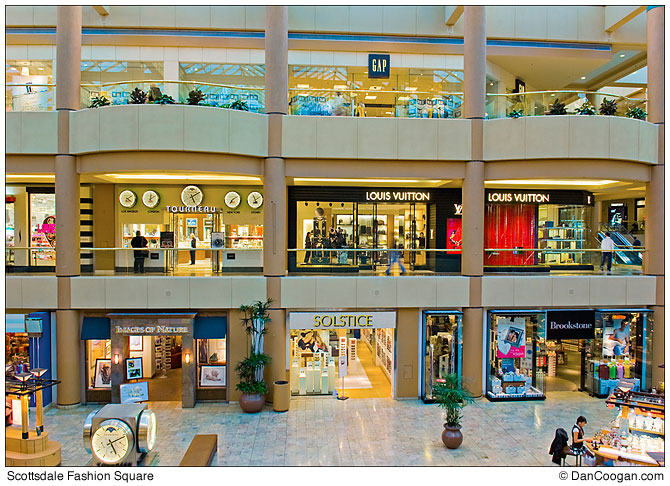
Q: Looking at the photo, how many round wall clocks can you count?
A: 5